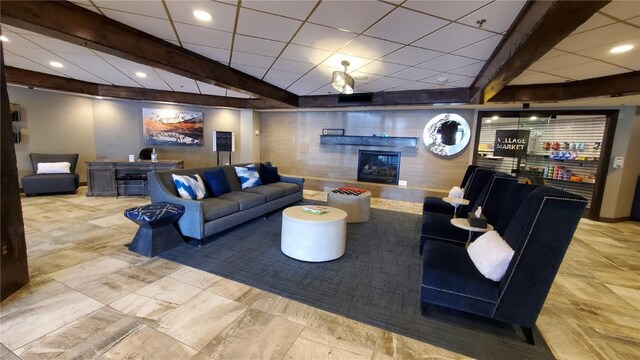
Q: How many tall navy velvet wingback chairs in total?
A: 3